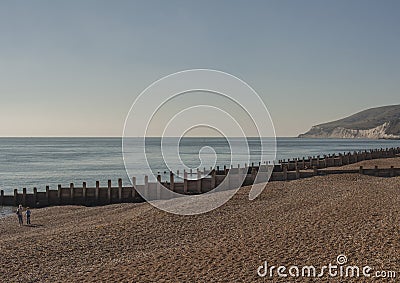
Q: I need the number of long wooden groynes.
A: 2